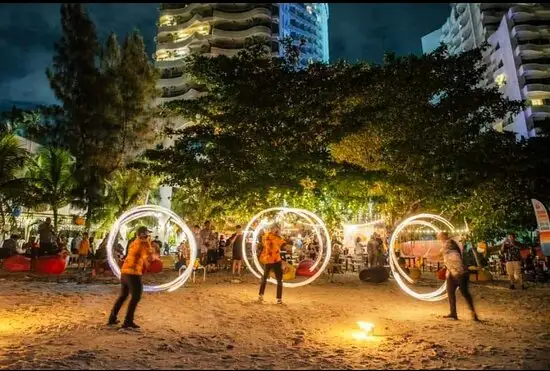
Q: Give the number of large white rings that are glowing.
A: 3